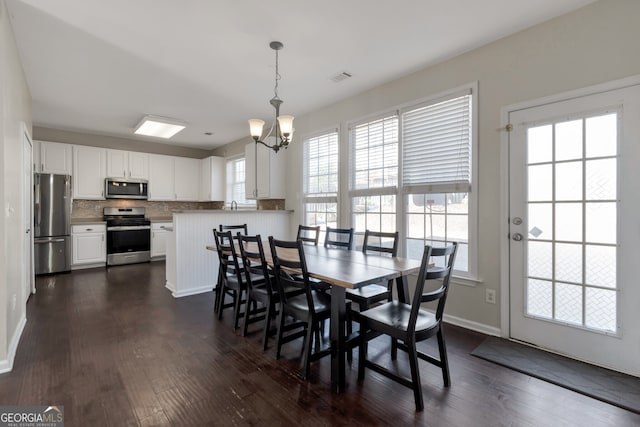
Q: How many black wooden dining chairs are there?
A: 8